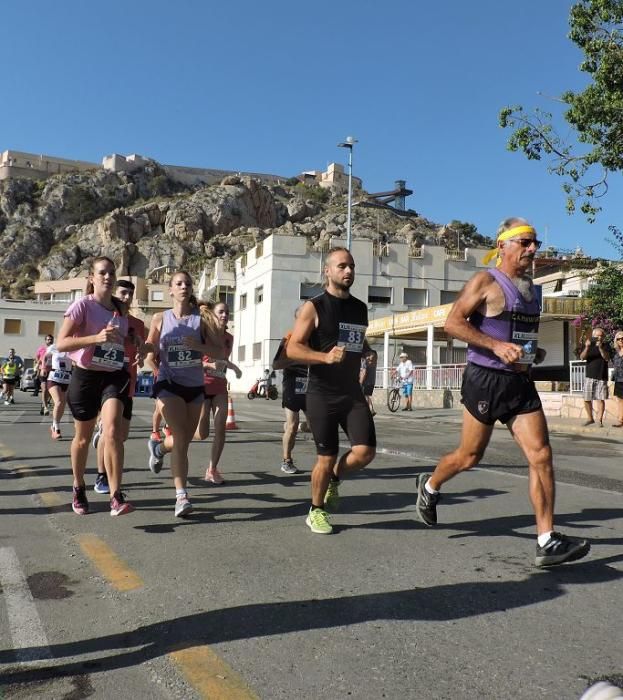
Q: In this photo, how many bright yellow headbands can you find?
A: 1